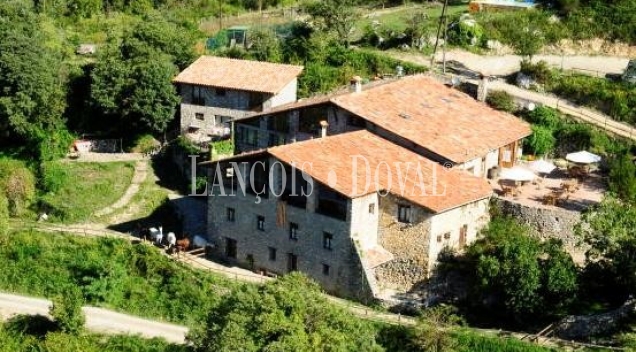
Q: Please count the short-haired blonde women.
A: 0